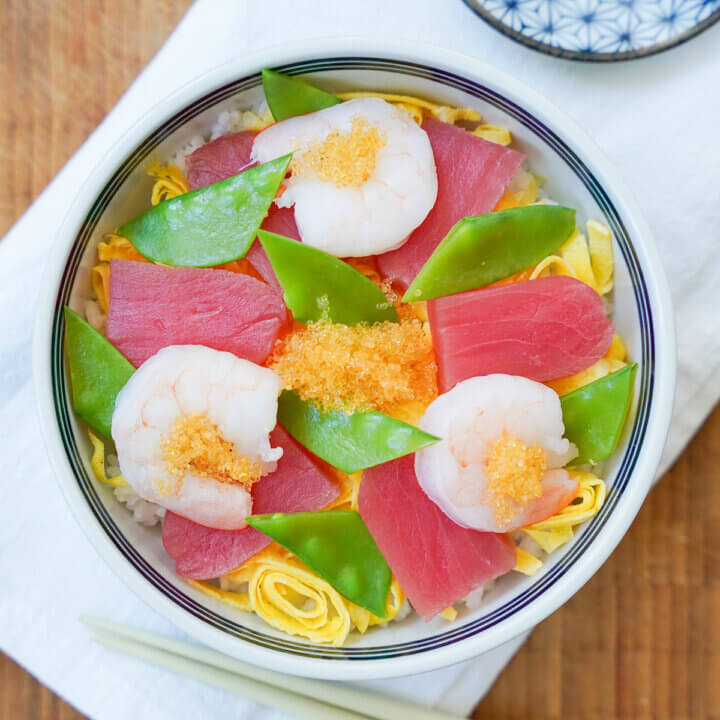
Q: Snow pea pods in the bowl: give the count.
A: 8